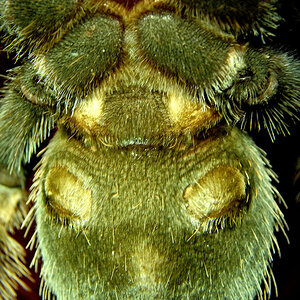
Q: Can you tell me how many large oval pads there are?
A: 2